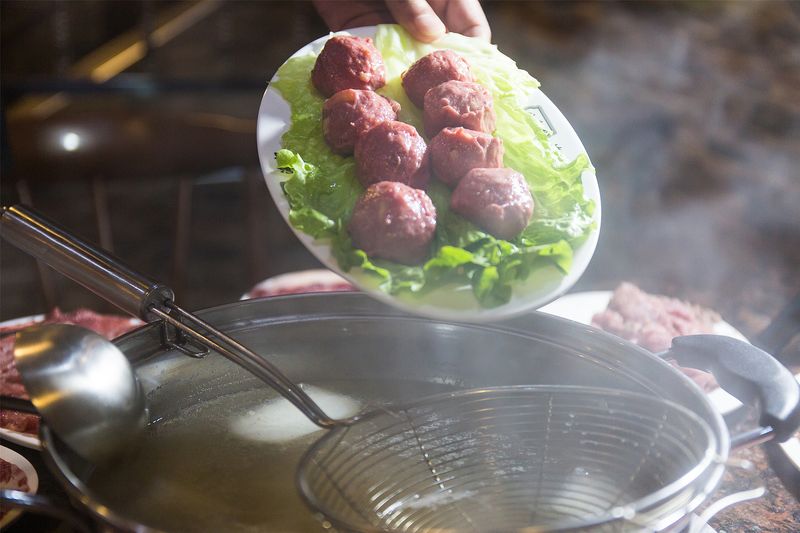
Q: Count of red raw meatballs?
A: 8